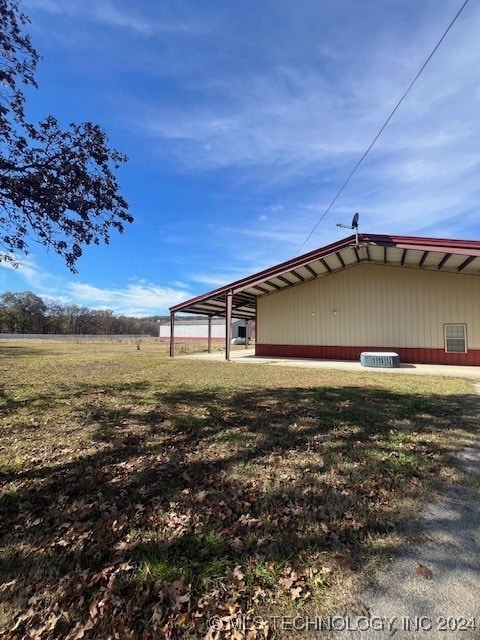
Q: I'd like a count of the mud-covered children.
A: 0